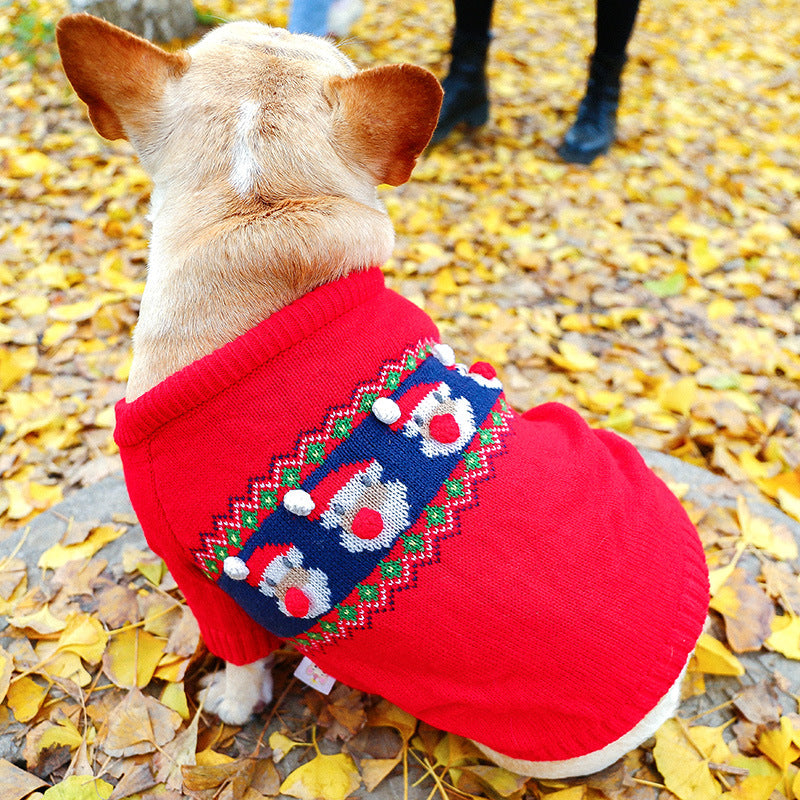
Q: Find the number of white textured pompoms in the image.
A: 4